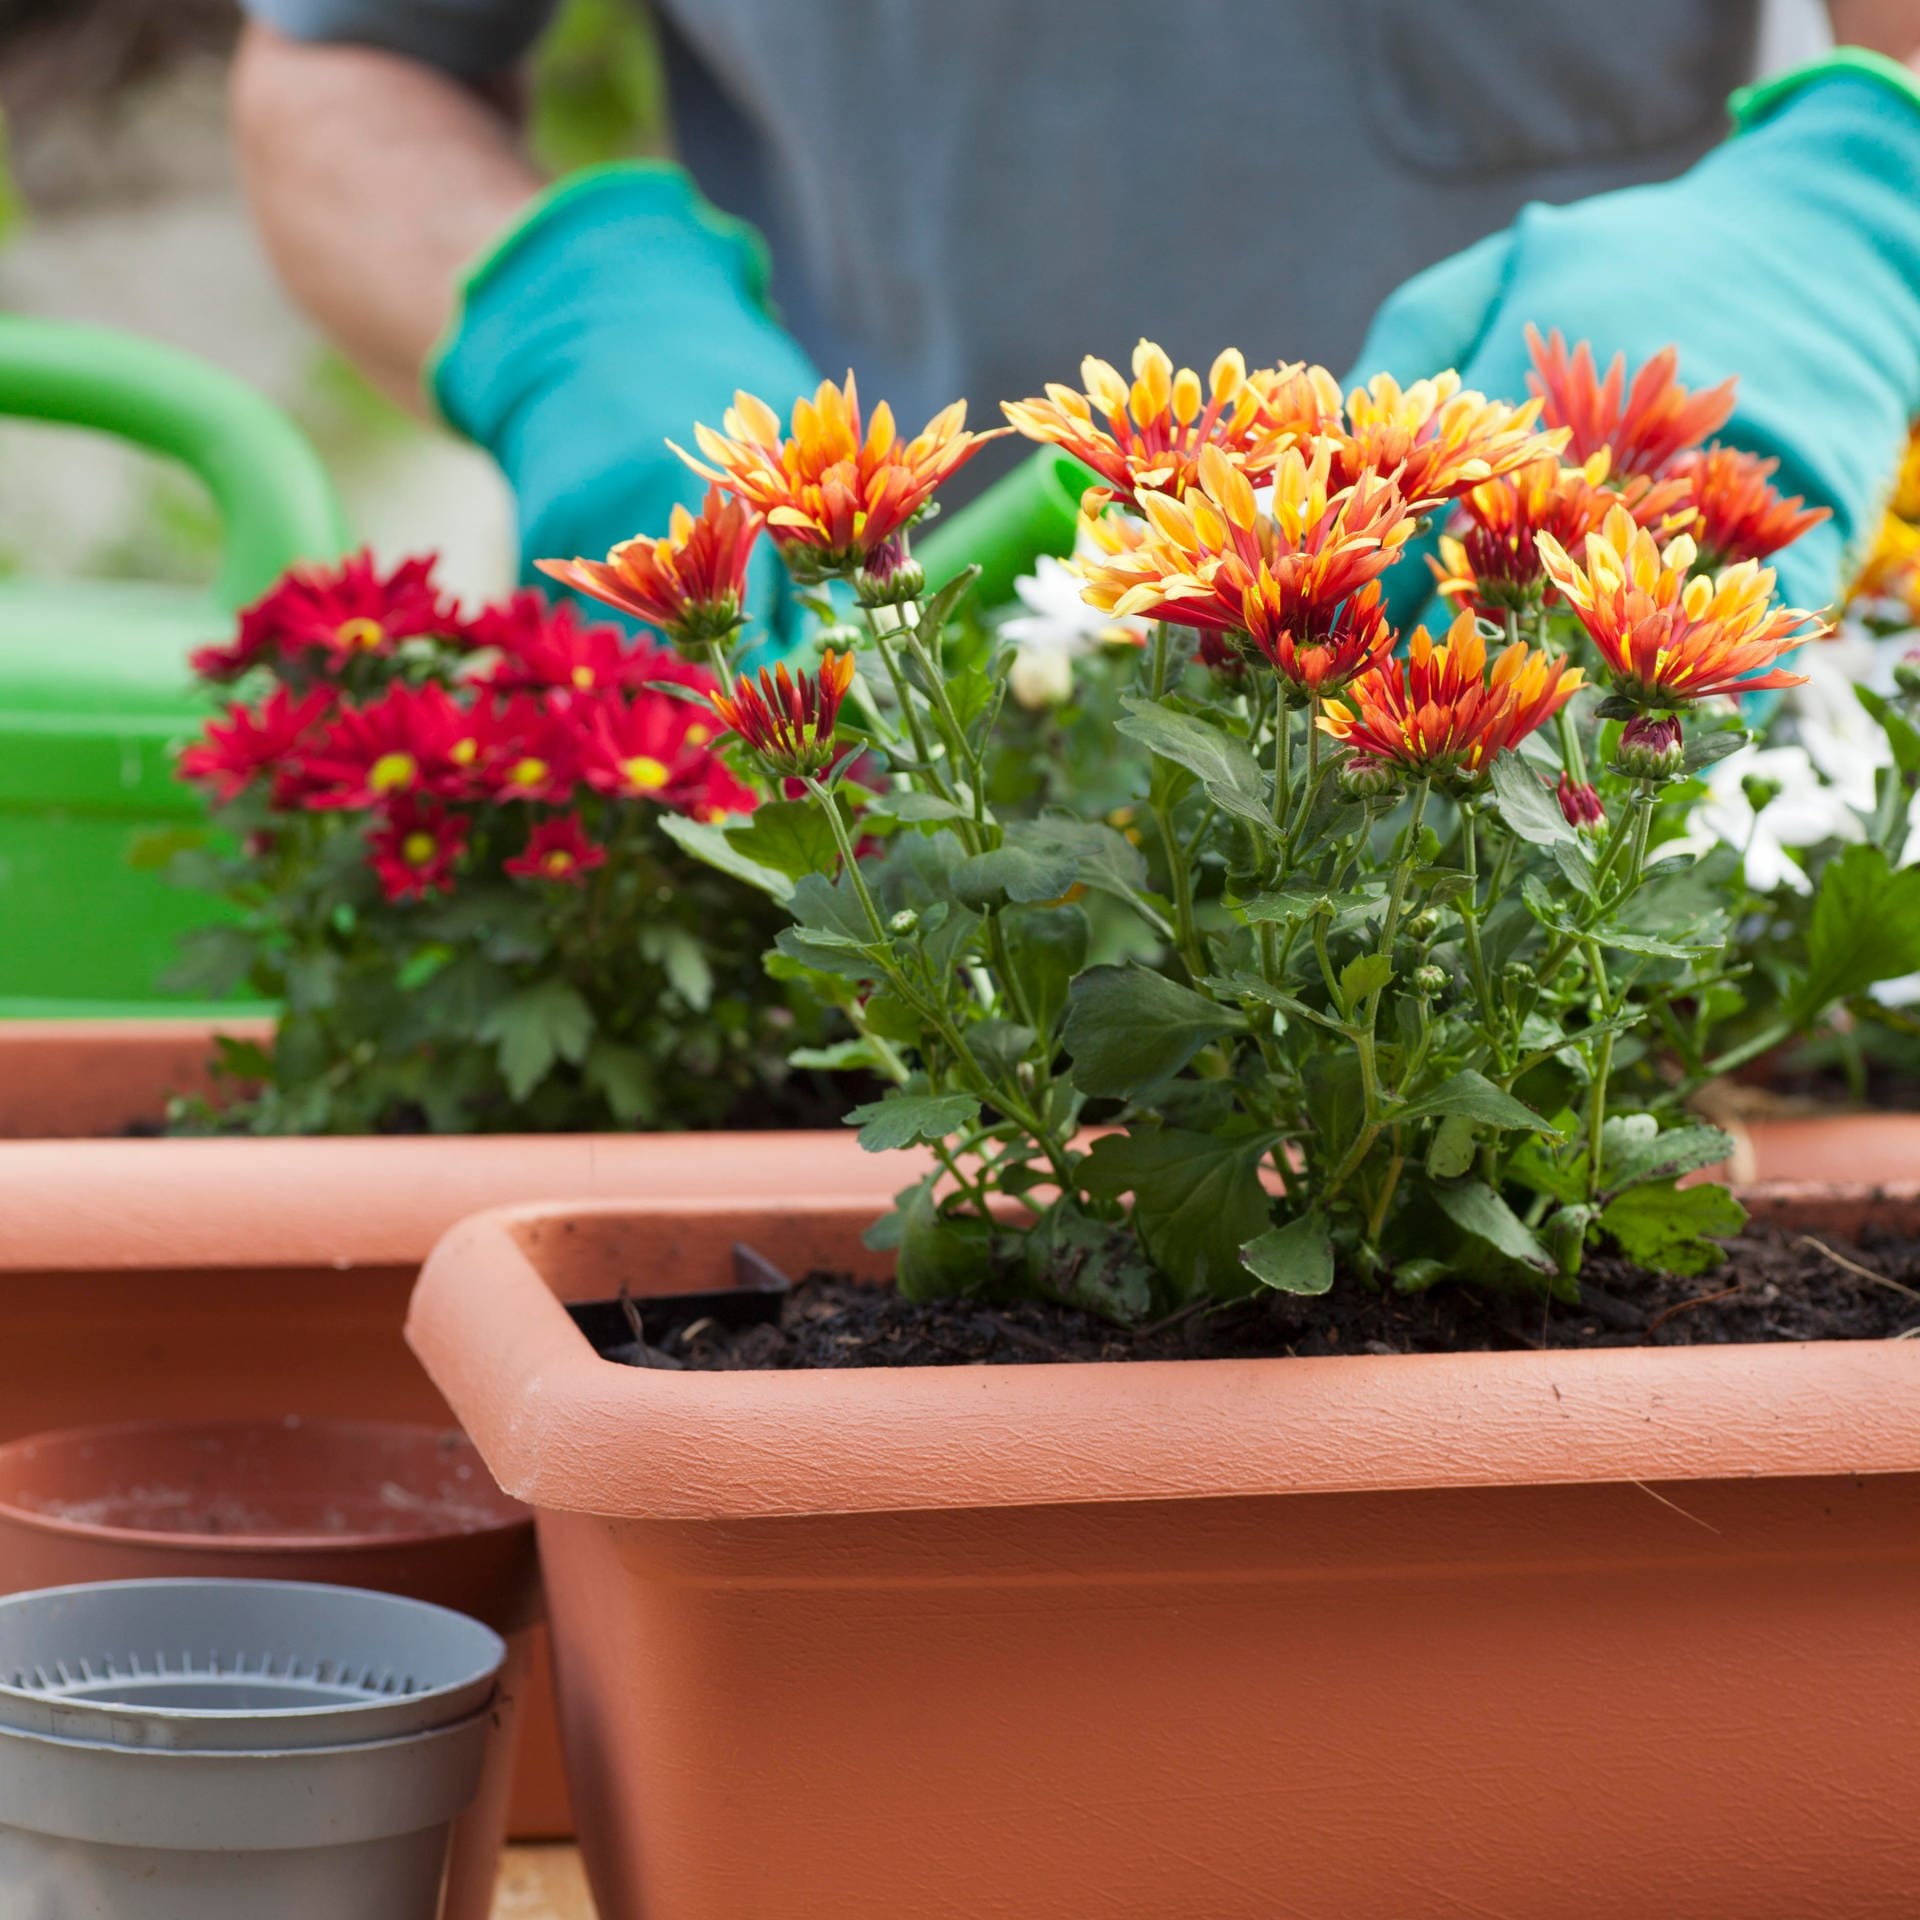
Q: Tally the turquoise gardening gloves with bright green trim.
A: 2